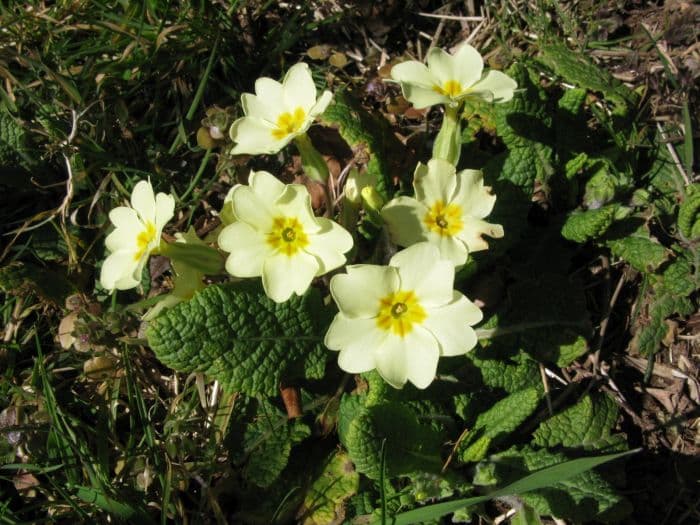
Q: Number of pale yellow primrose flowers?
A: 6